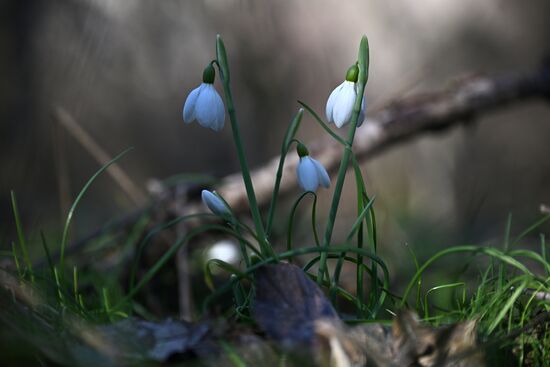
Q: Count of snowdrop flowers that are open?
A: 3